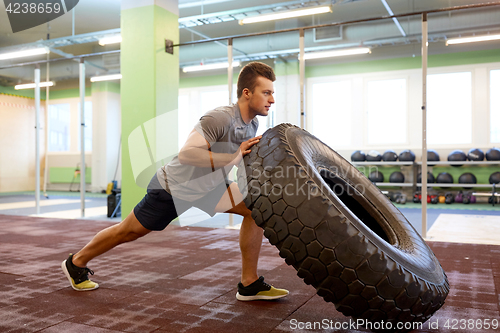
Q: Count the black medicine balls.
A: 14